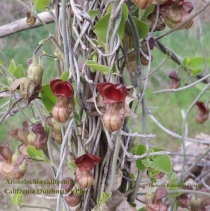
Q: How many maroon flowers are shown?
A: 3